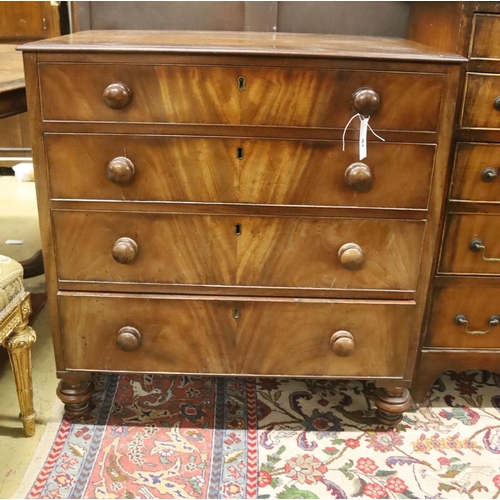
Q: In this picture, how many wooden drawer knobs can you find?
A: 8